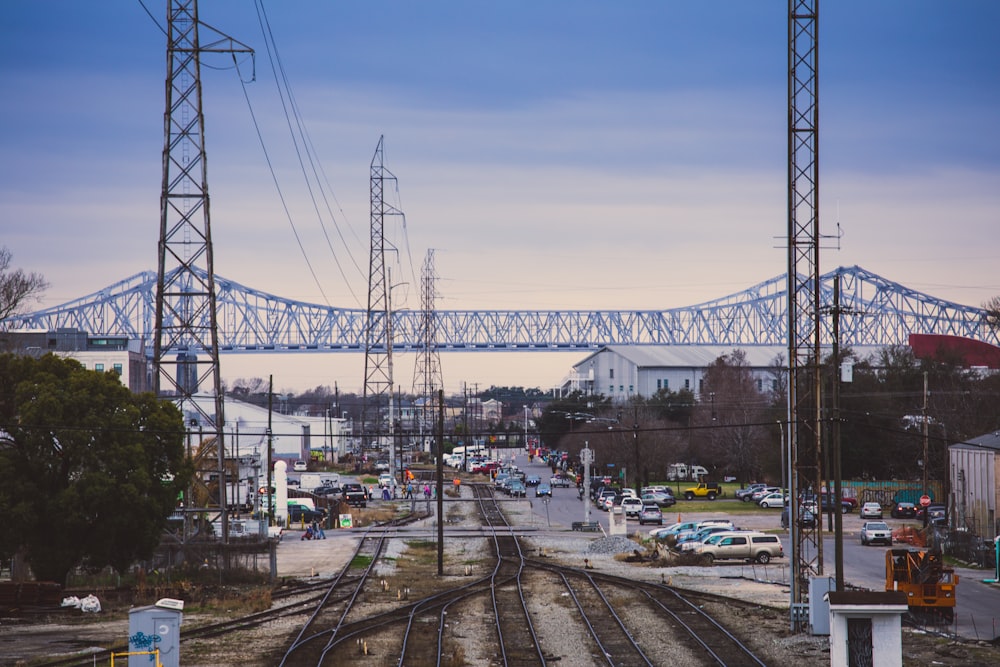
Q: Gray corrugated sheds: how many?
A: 1